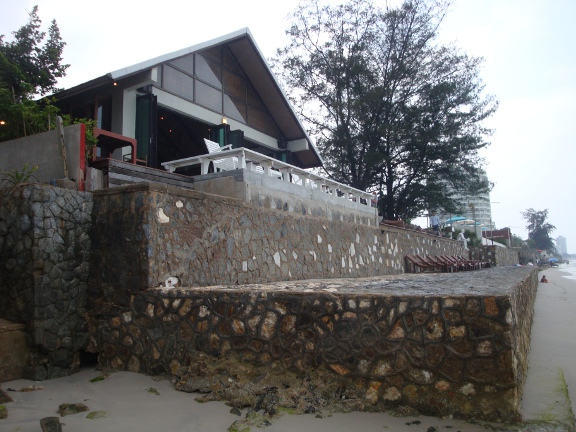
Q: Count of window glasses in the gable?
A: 12